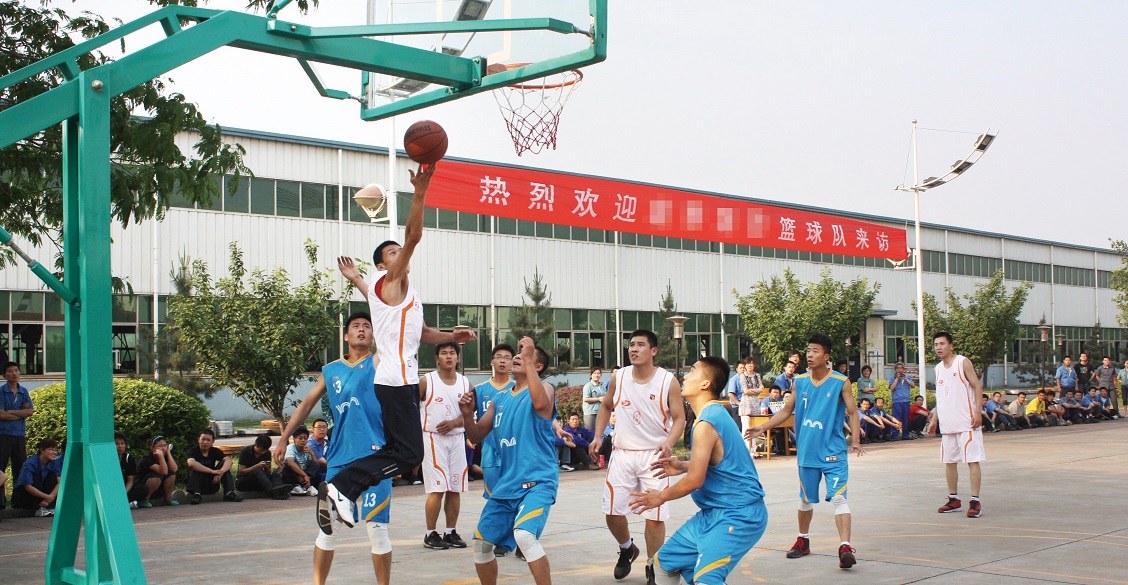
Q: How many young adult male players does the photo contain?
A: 9